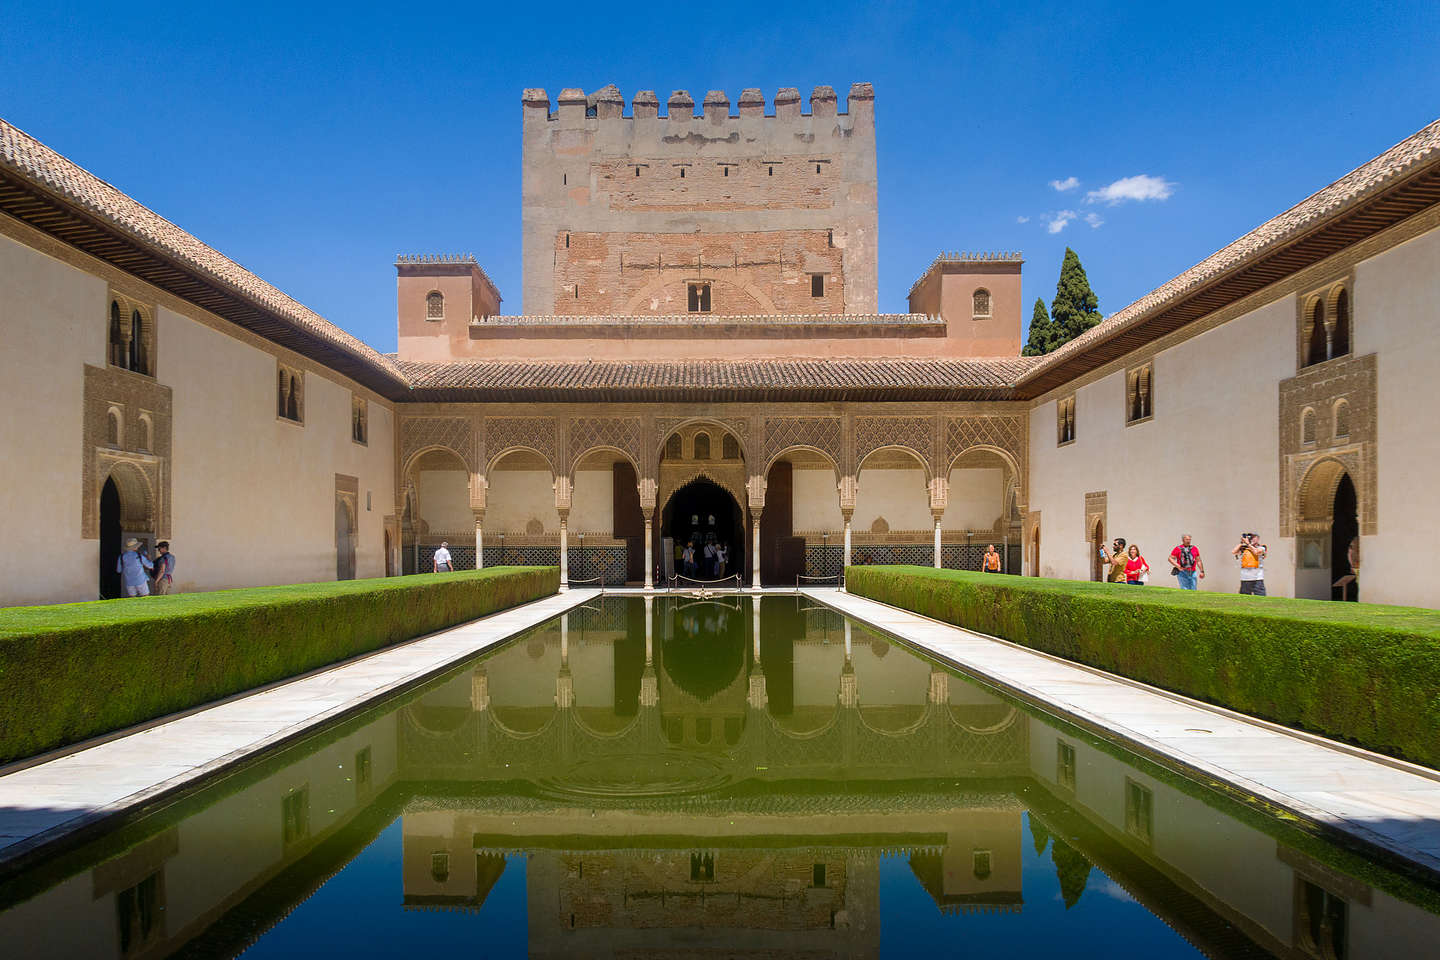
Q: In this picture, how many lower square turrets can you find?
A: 2